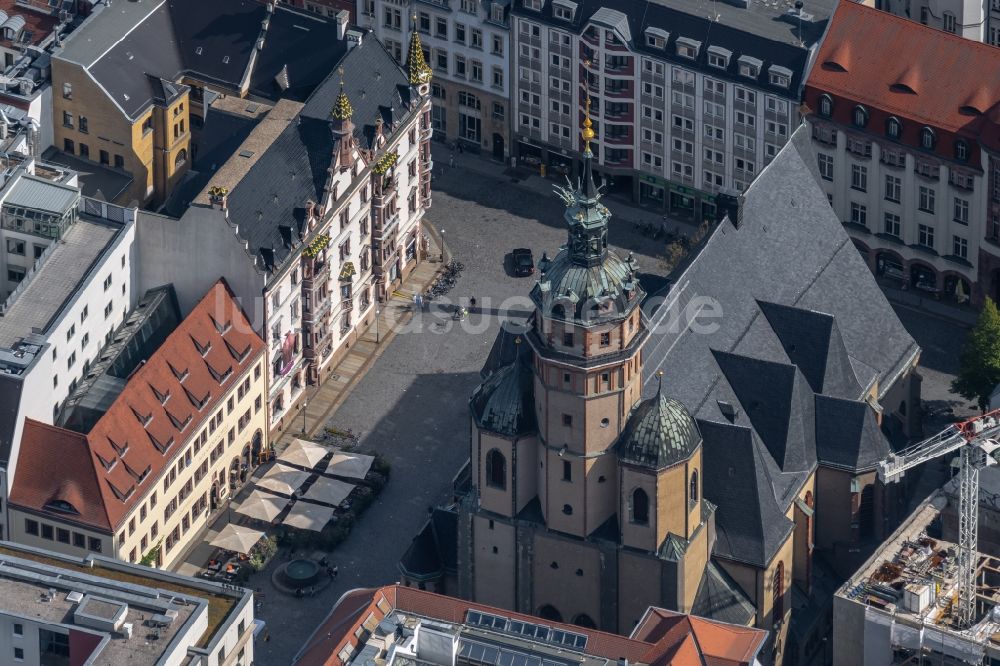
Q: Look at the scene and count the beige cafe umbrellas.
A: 7